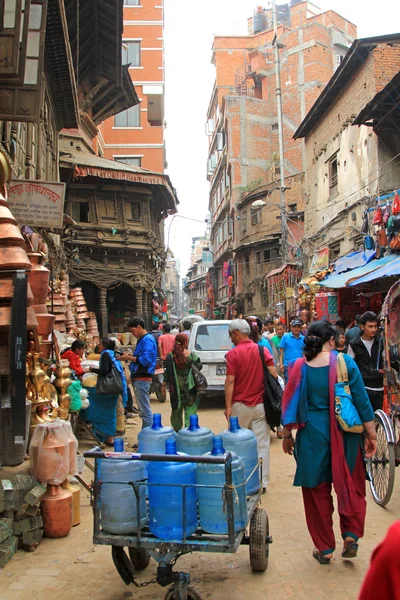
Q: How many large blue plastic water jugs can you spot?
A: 6